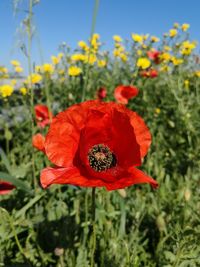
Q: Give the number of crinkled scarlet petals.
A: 4